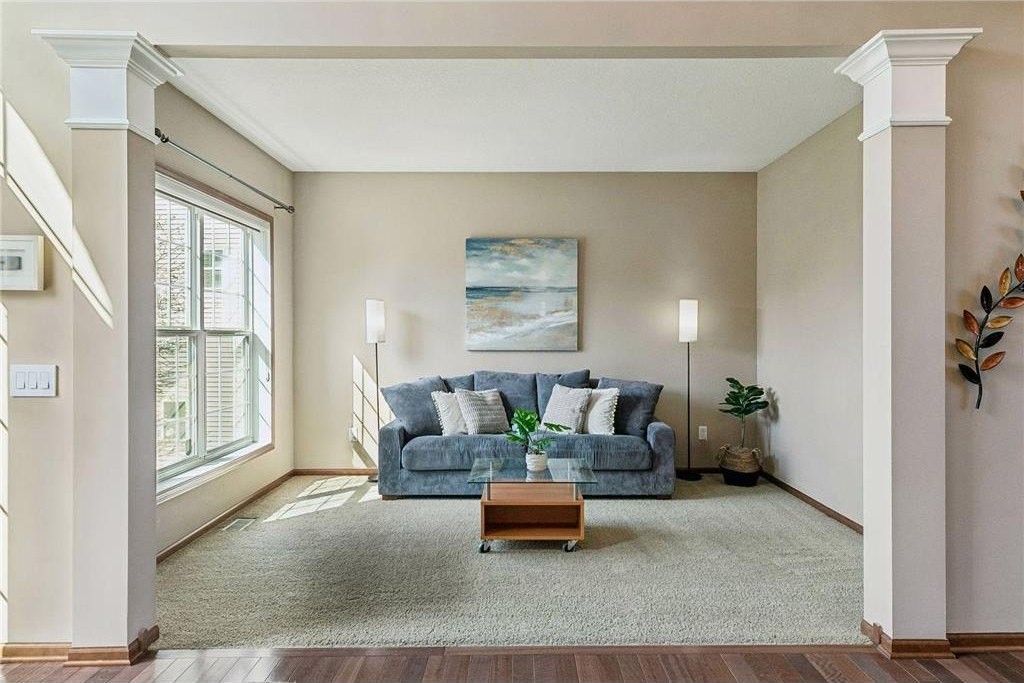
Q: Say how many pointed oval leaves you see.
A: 12